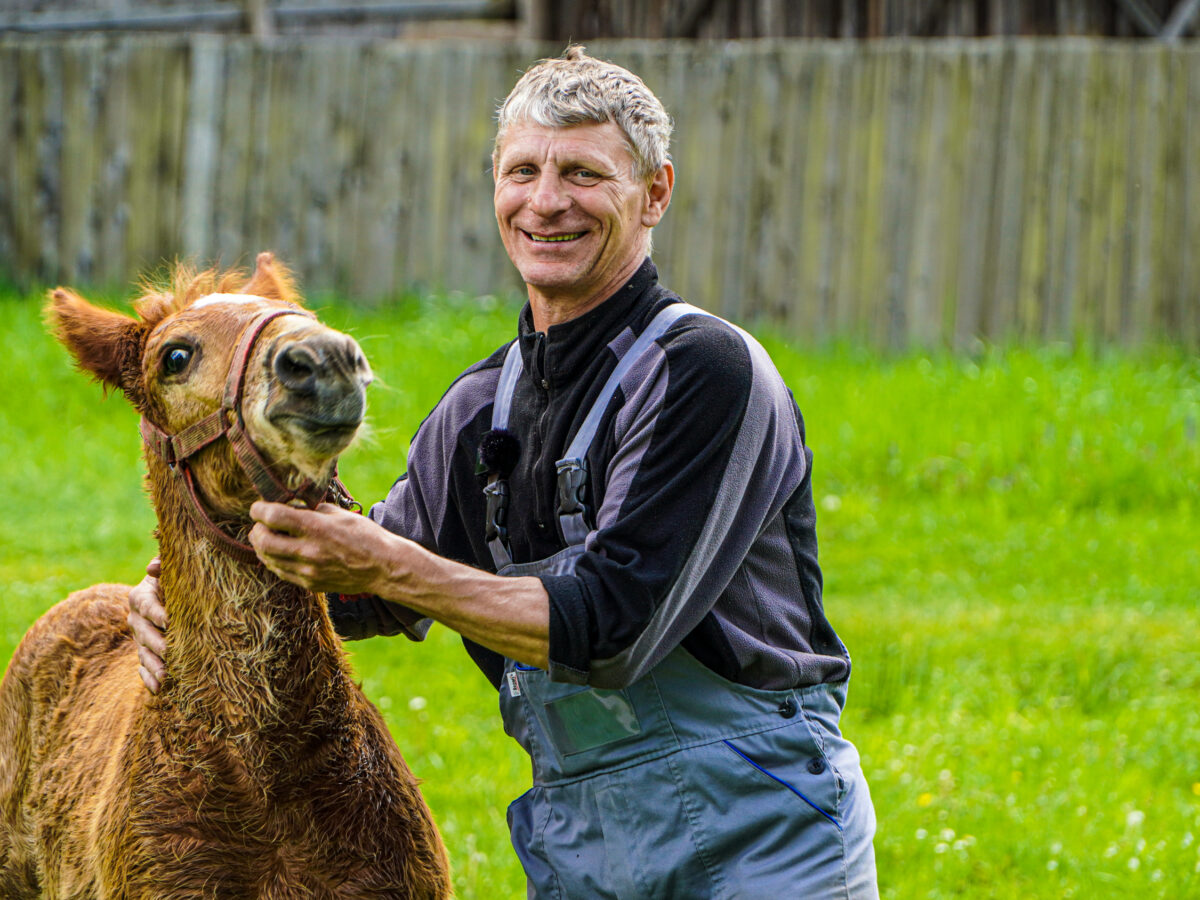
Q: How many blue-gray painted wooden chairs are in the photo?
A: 0